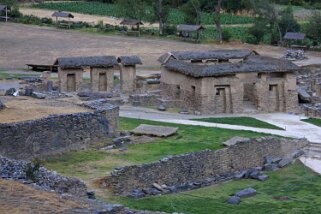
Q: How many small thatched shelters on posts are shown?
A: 5